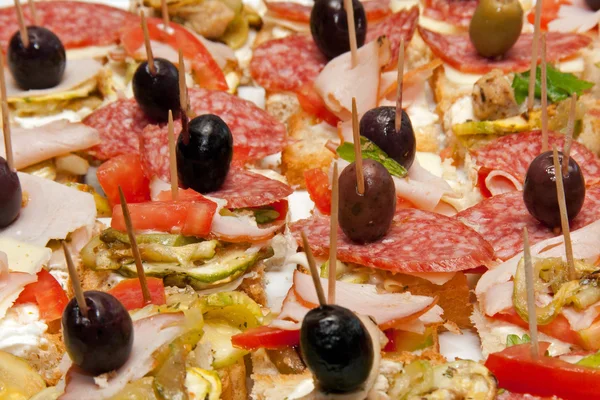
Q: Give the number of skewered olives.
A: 11